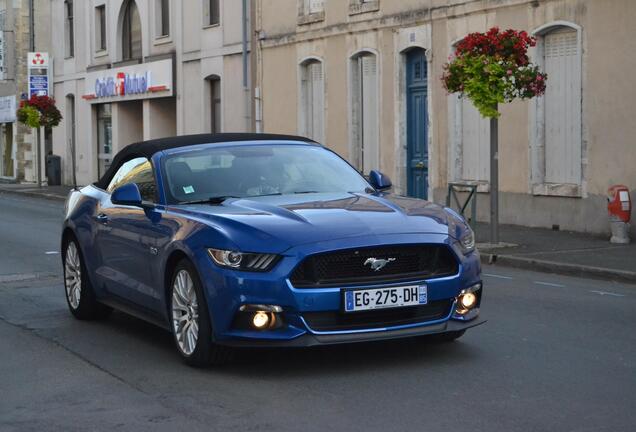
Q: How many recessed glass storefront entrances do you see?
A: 1